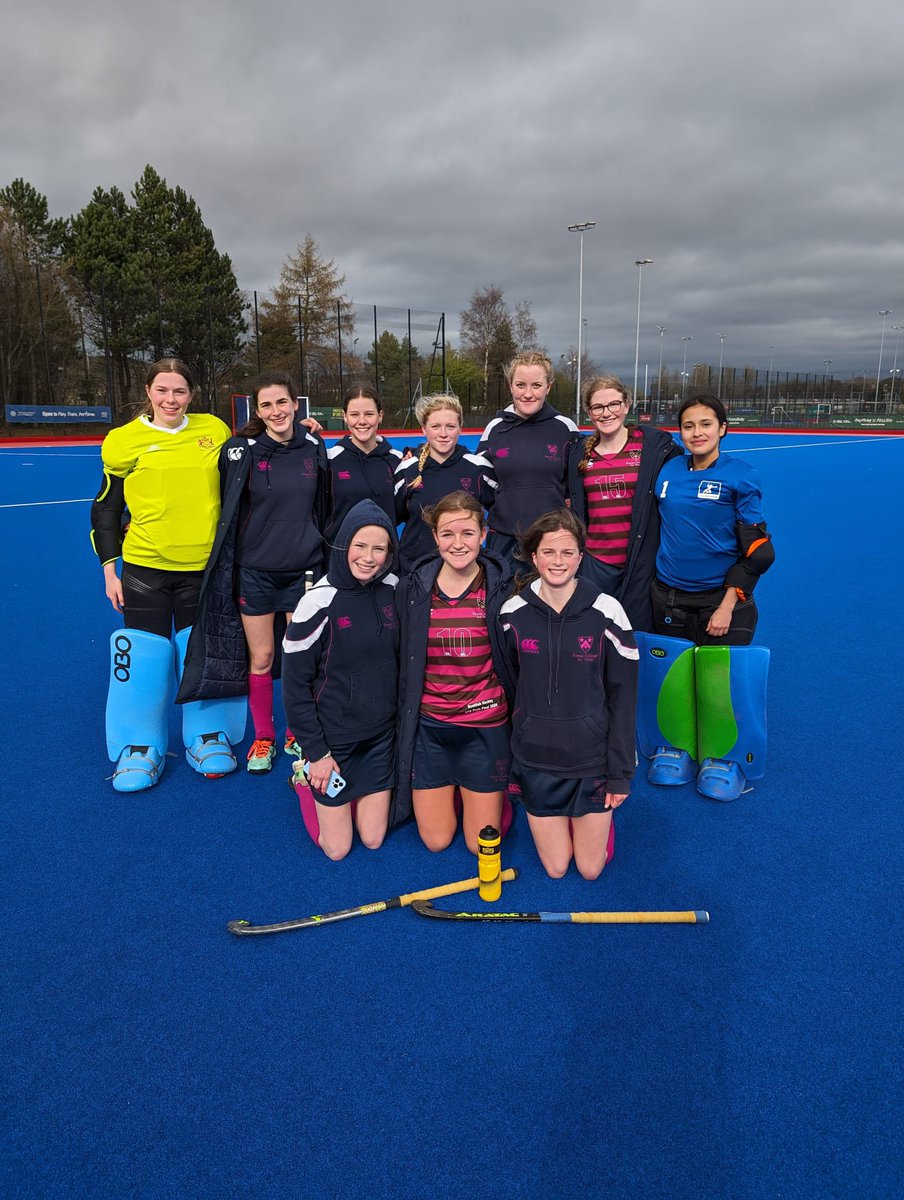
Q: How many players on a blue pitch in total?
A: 10